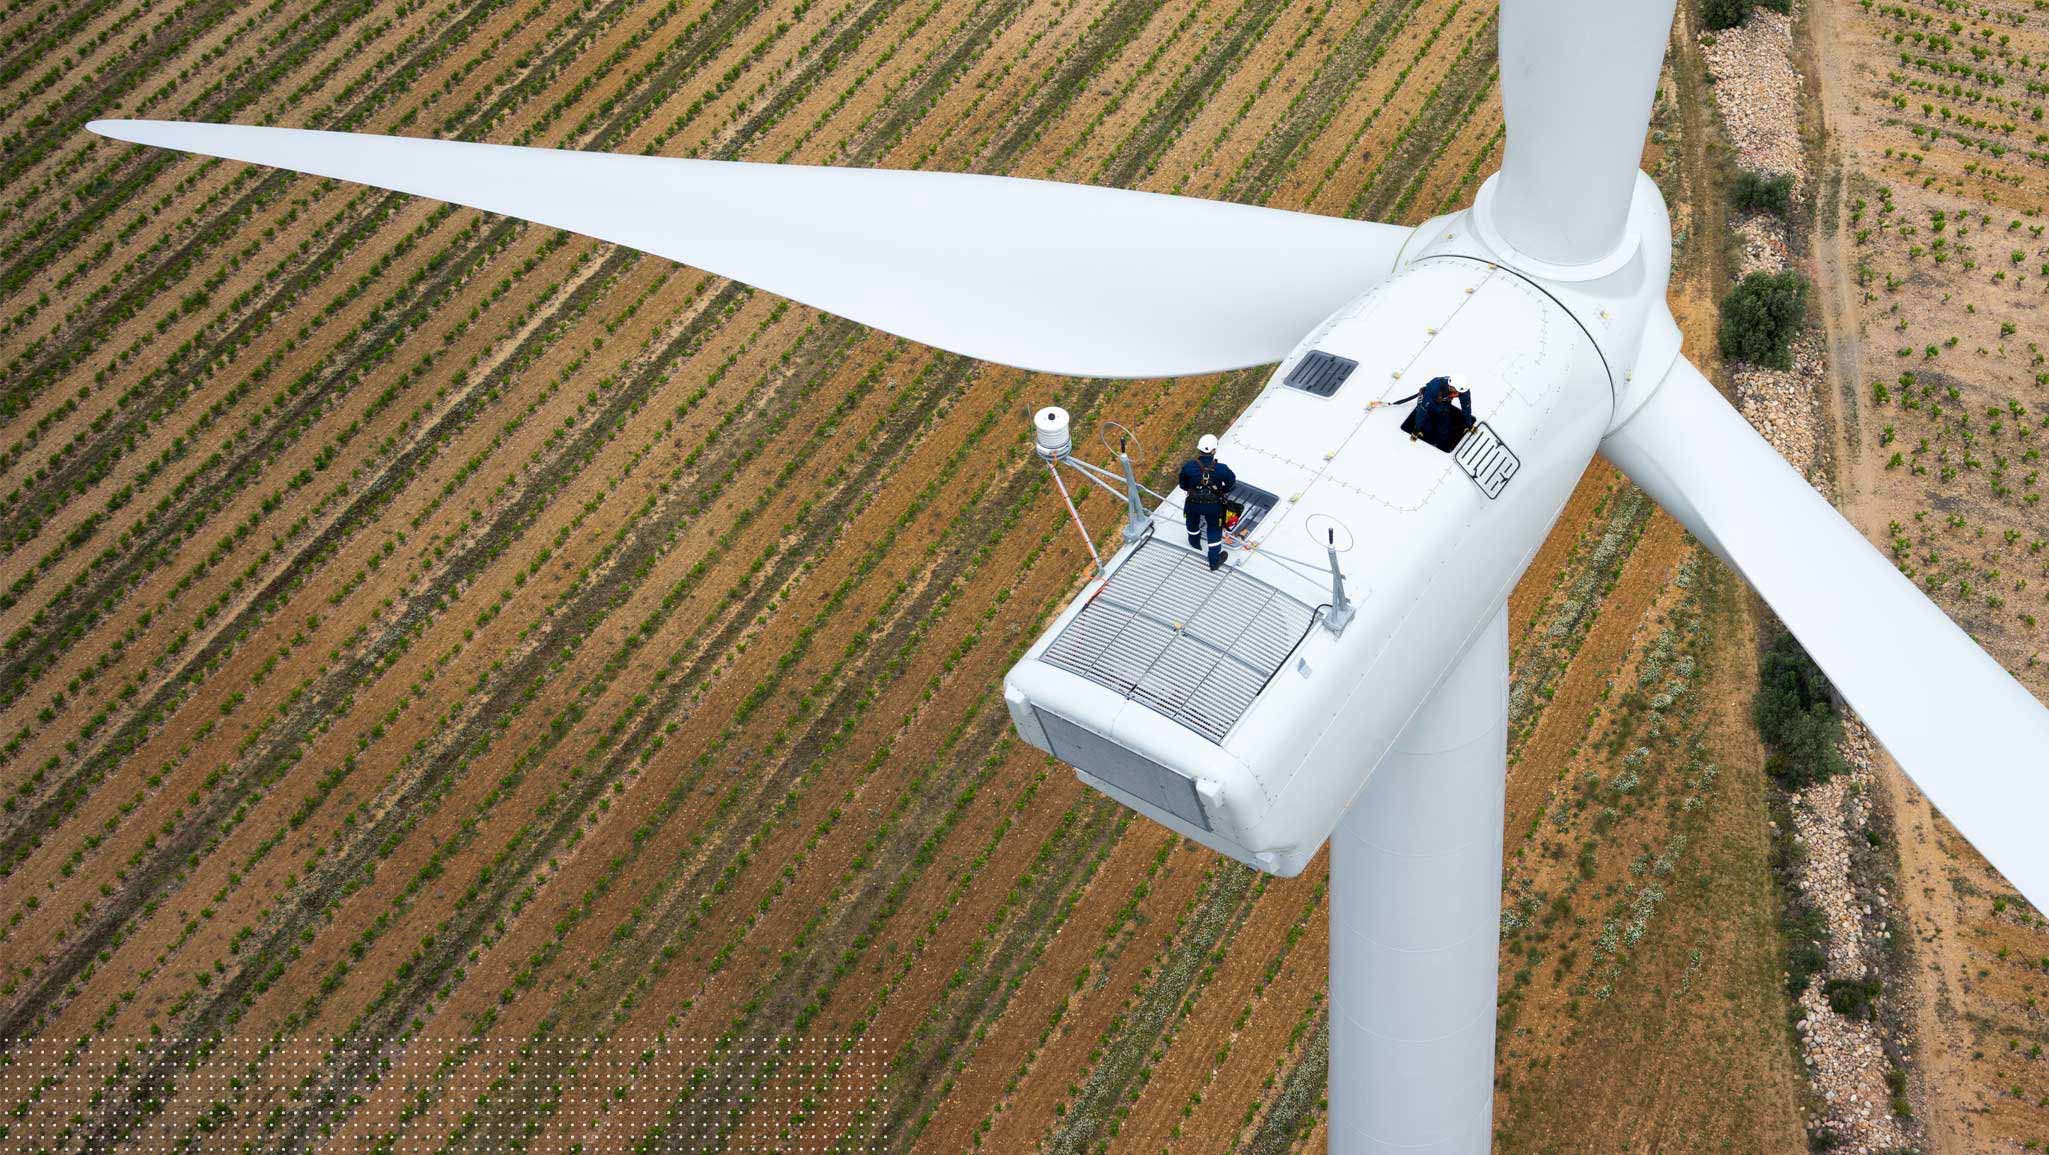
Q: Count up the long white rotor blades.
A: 3